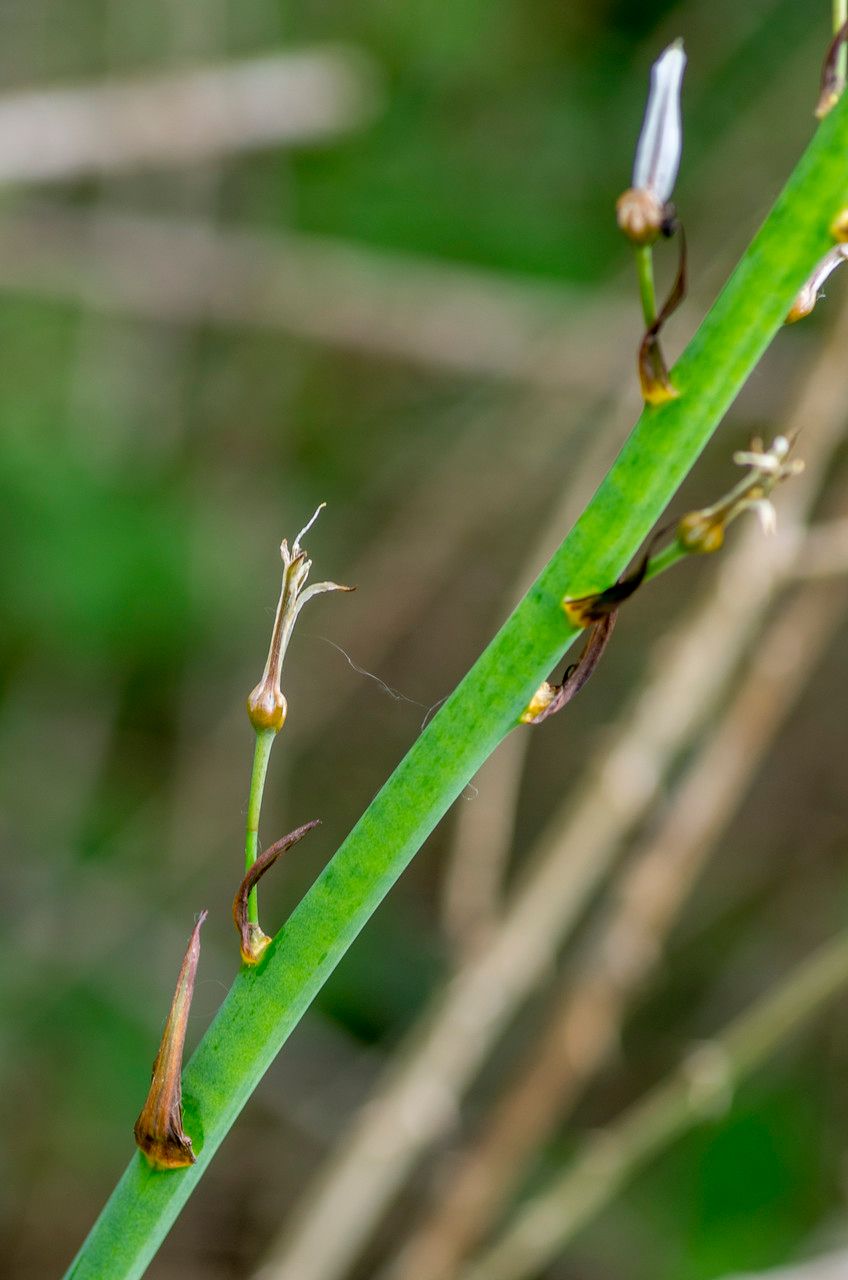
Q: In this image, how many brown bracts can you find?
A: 6